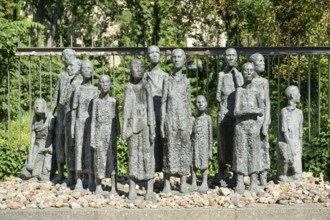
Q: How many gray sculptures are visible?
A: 13